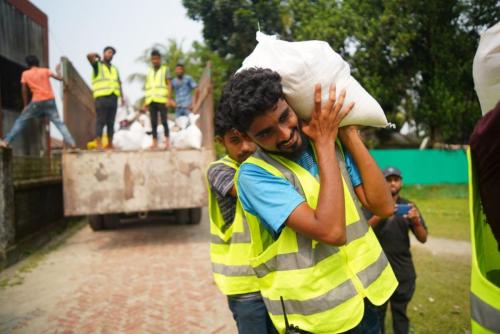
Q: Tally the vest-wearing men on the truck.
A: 2